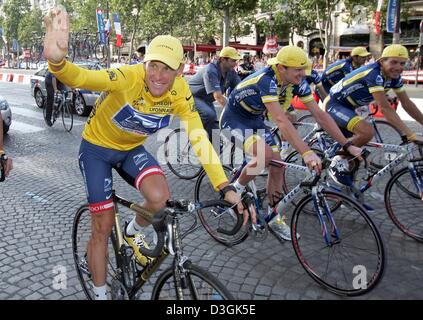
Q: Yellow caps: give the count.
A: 5